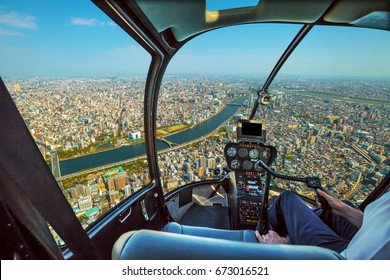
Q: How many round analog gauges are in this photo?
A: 7